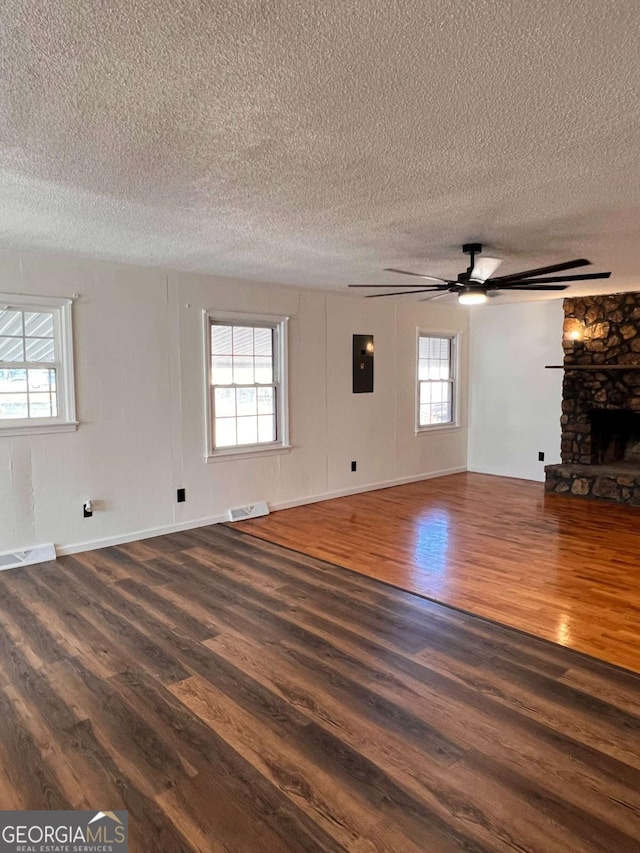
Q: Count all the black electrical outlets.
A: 4